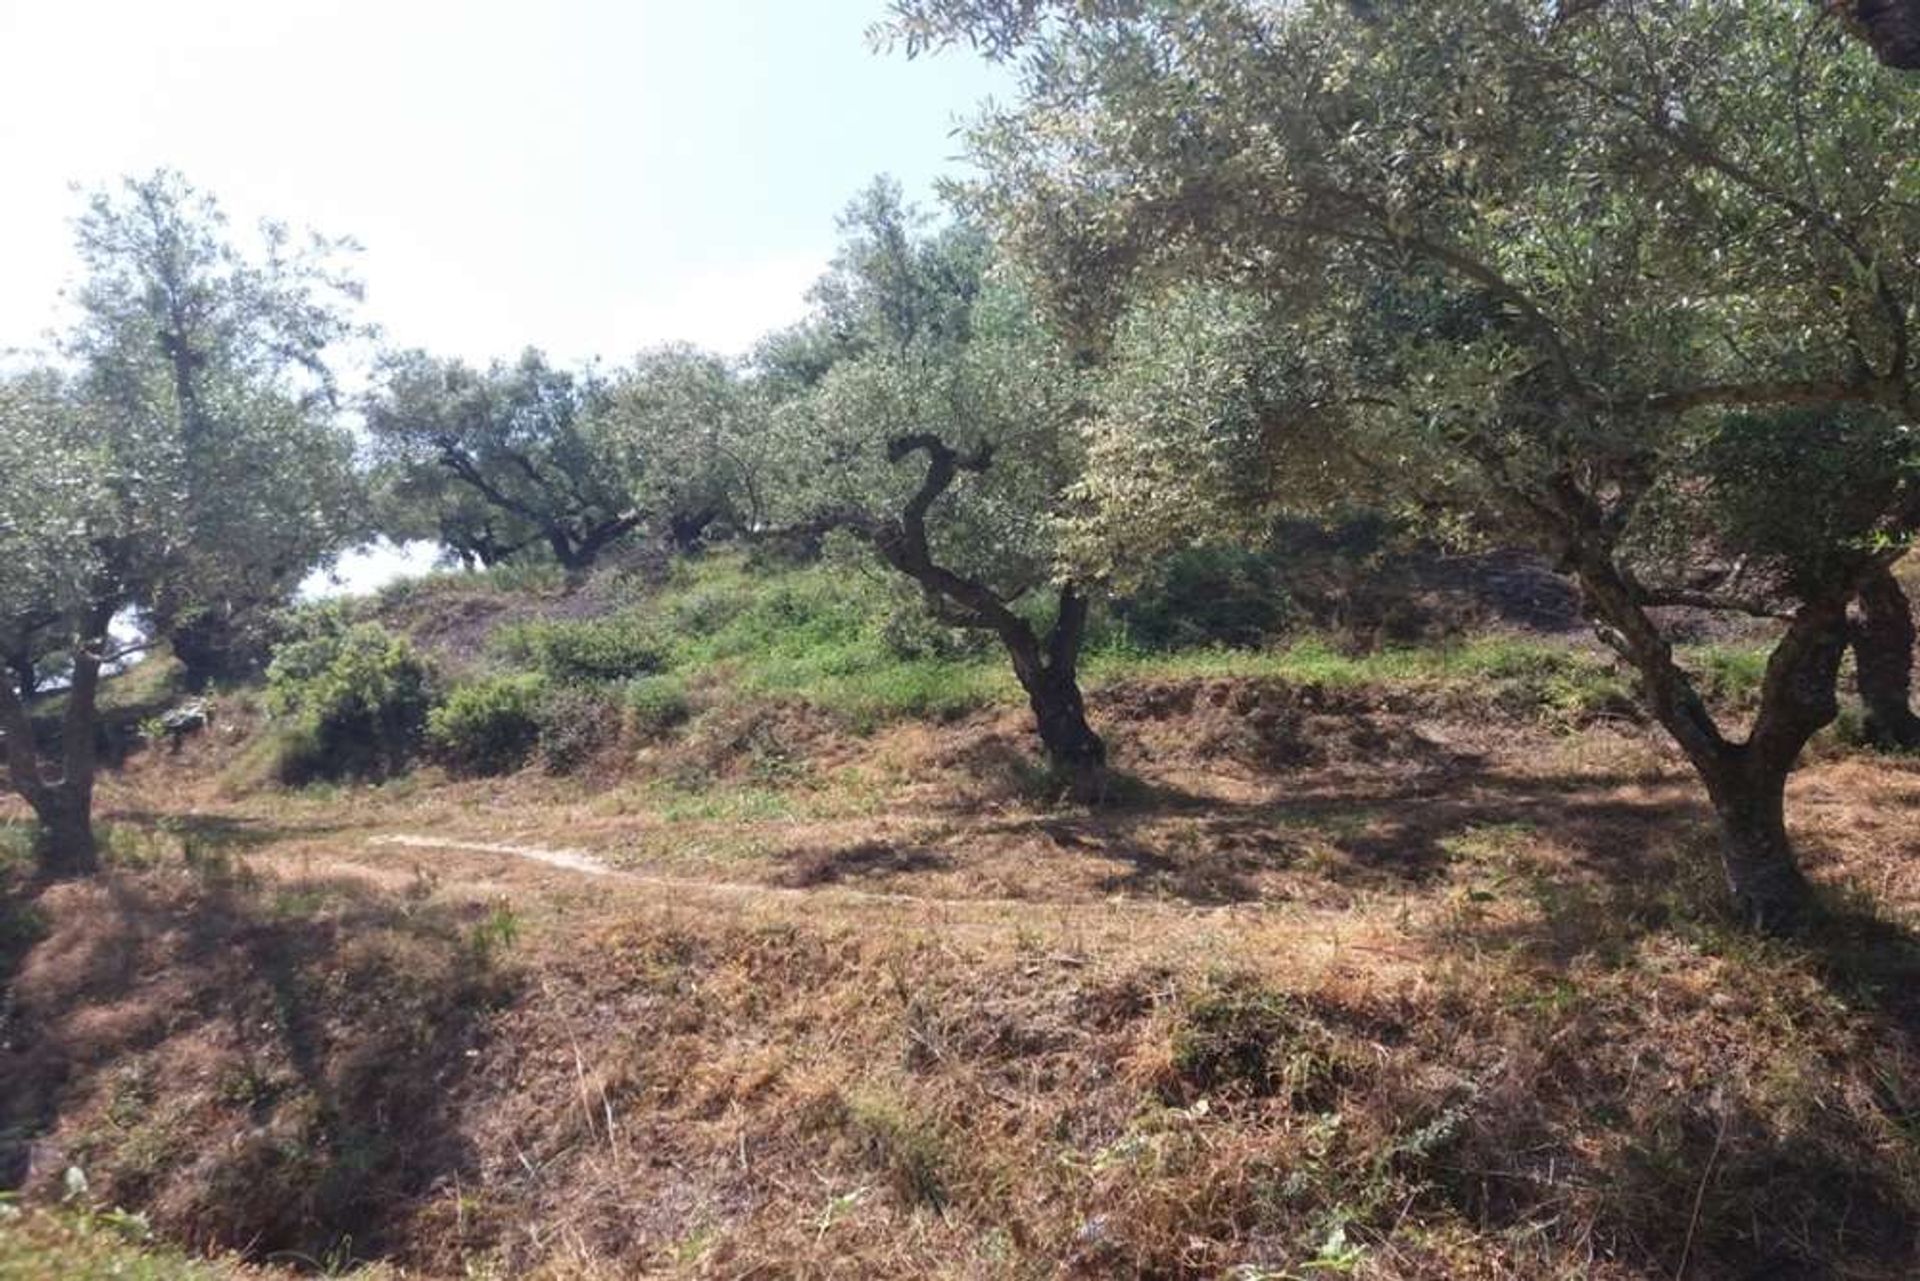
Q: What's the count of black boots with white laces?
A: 0